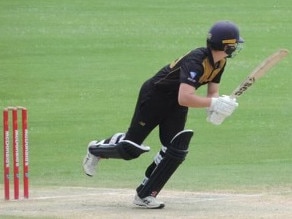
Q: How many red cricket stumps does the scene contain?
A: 3